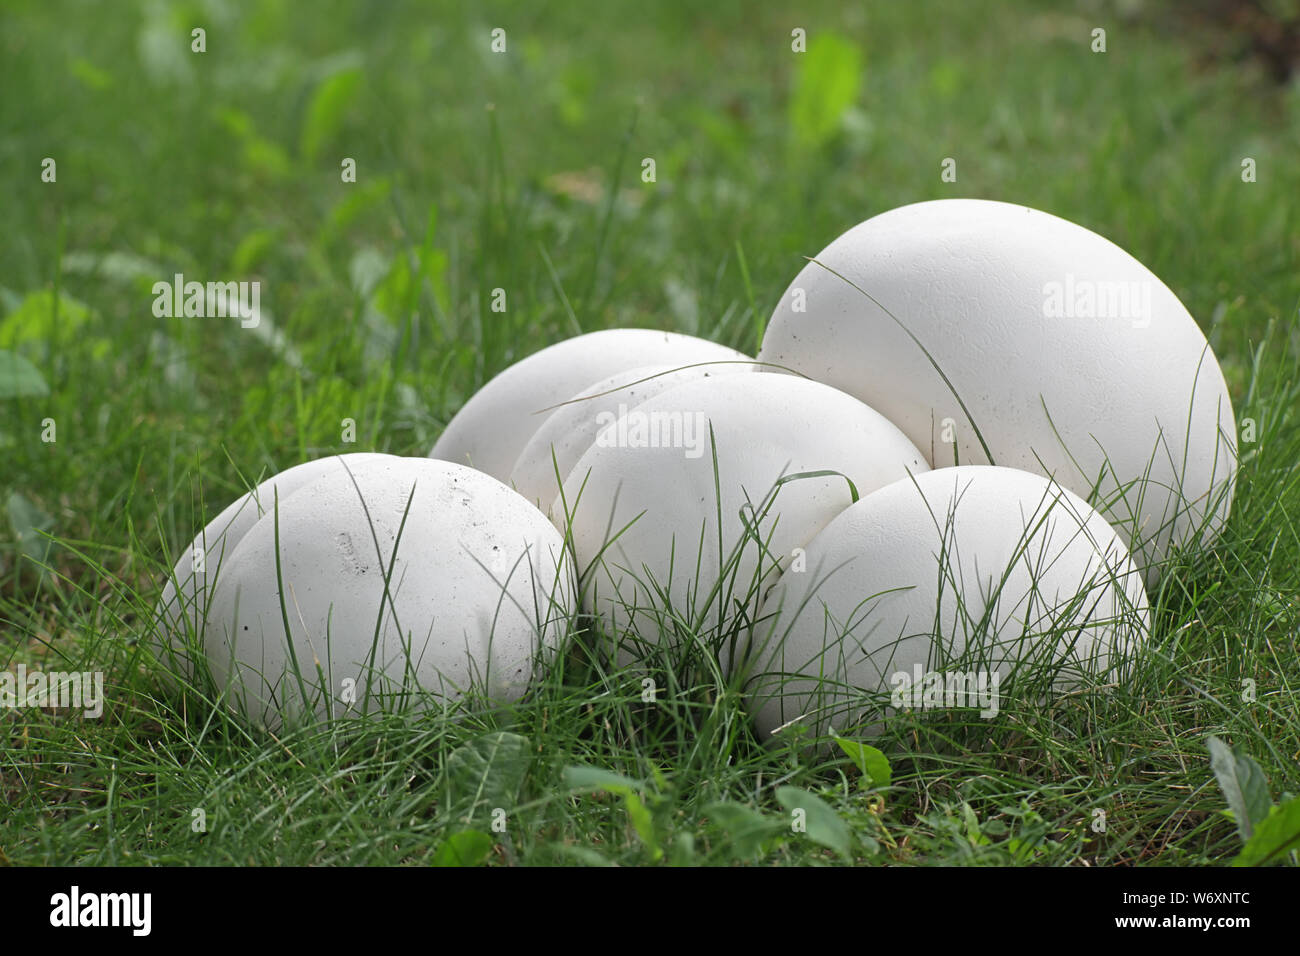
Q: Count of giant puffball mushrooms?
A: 7